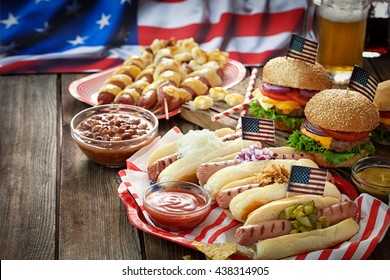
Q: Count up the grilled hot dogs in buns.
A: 4